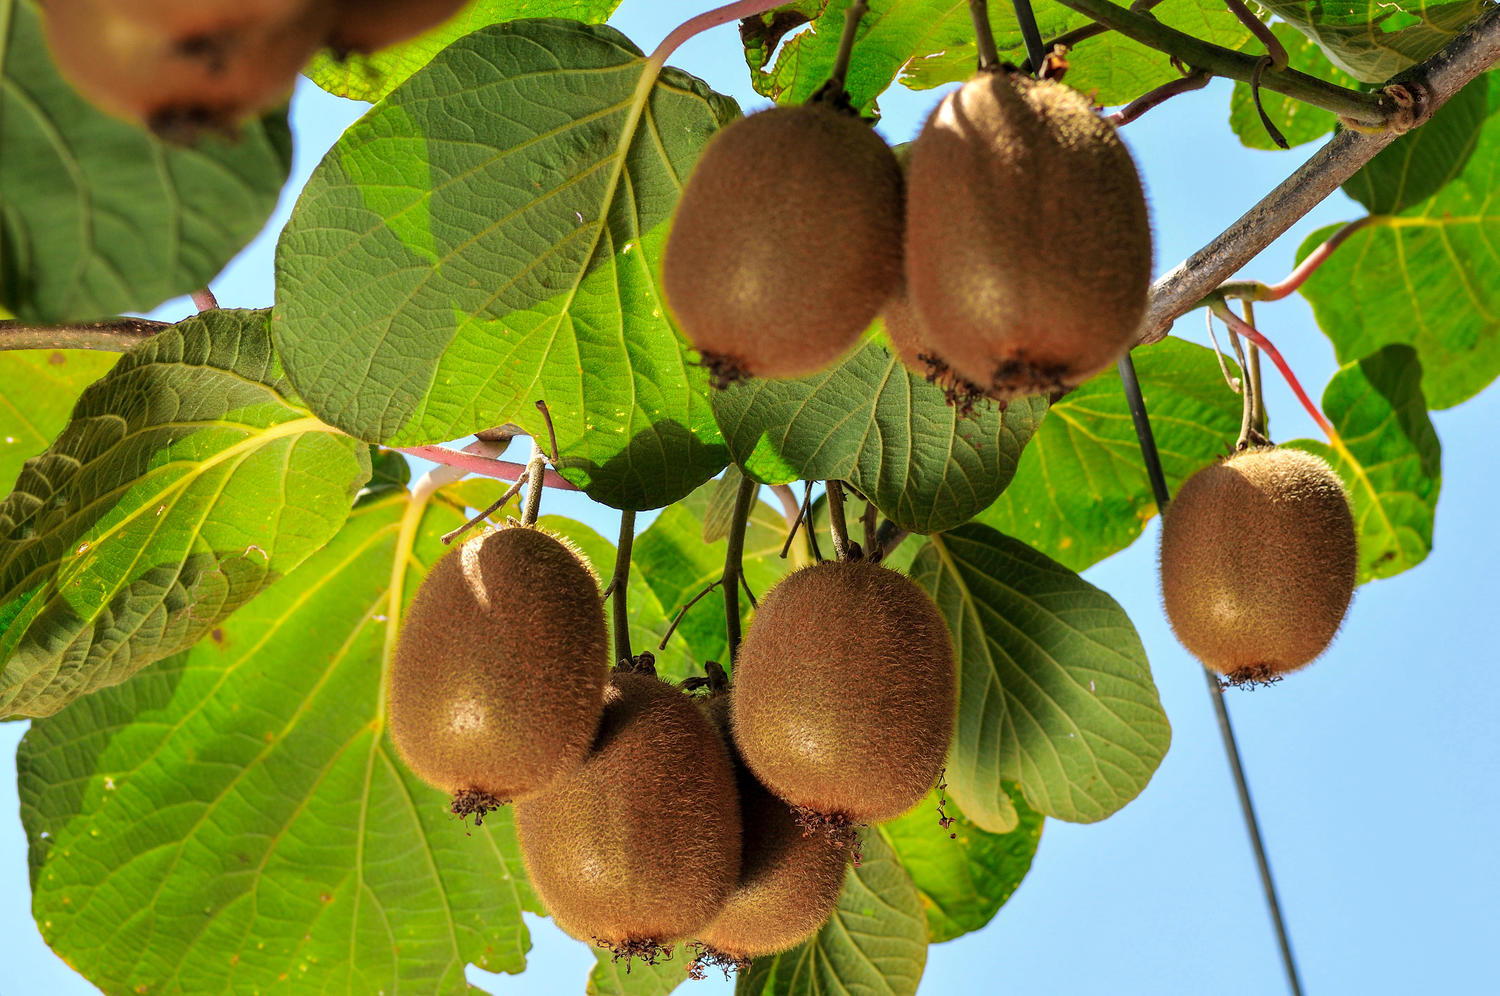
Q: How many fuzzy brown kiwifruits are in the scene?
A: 10